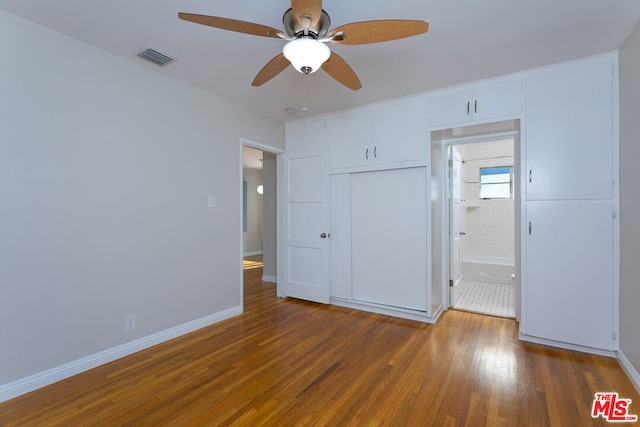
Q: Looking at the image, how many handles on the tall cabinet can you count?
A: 2